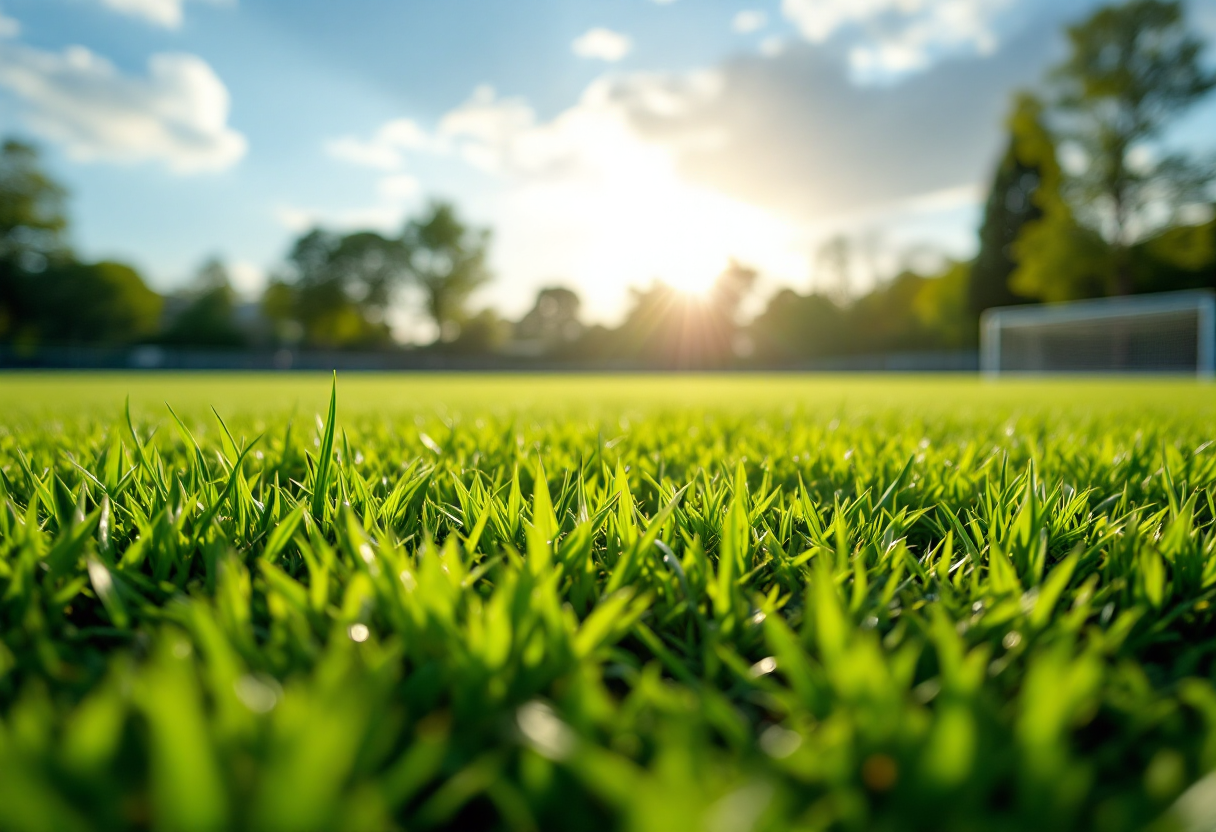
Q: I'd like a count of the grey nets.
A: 1